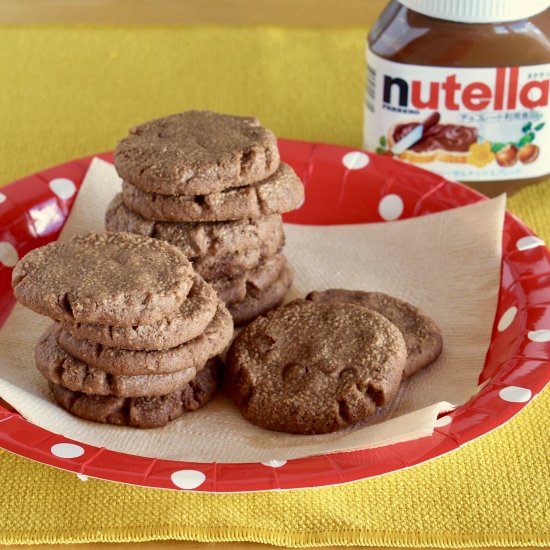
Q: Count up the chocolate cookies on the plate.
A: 13